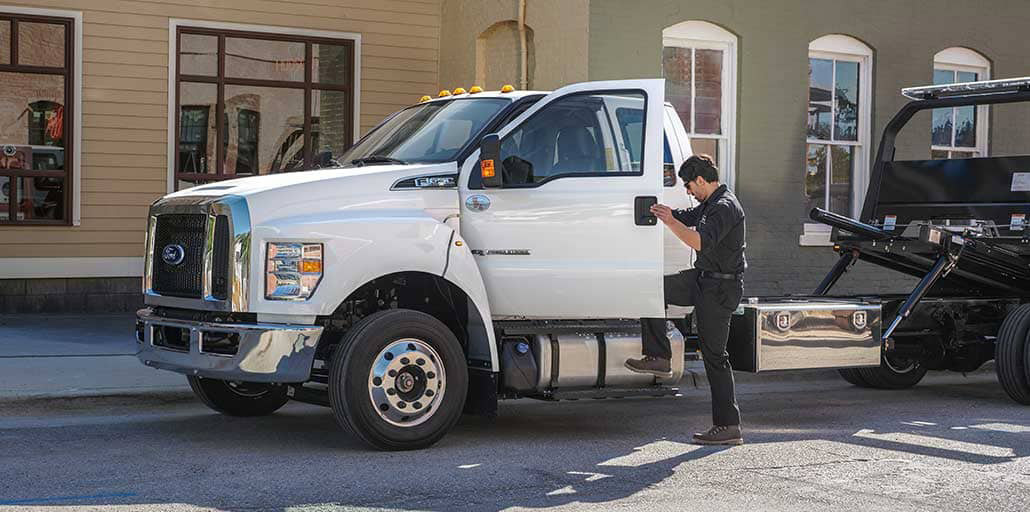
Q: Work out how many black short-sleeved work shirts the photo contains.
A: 1